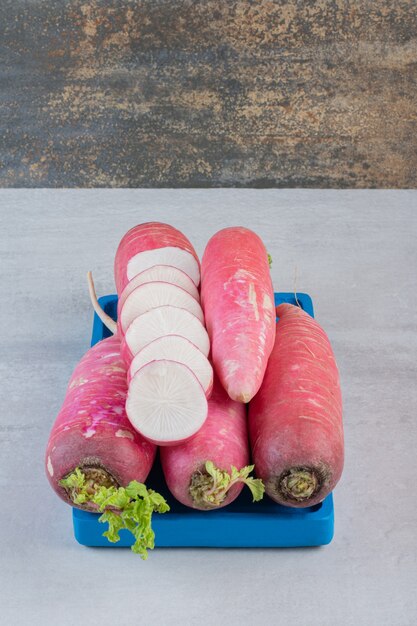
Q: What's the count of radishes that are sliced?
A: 1